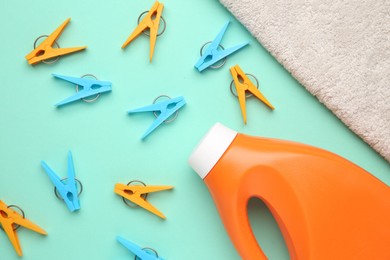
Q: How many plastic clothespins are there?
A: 10